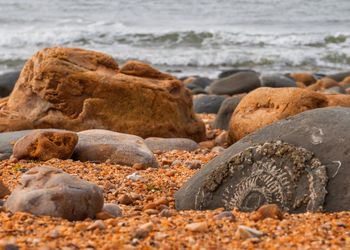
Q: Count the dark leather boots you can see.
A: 0